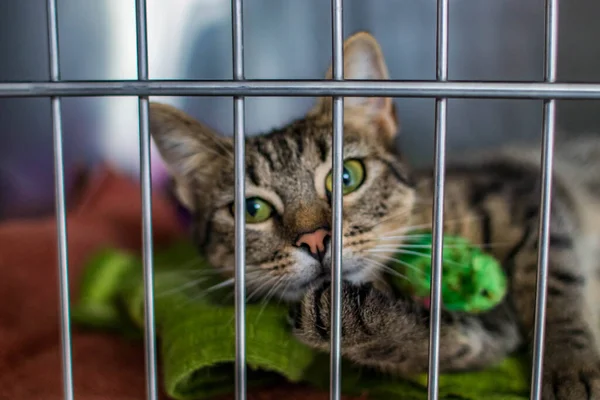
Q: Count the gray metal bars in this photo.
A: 7